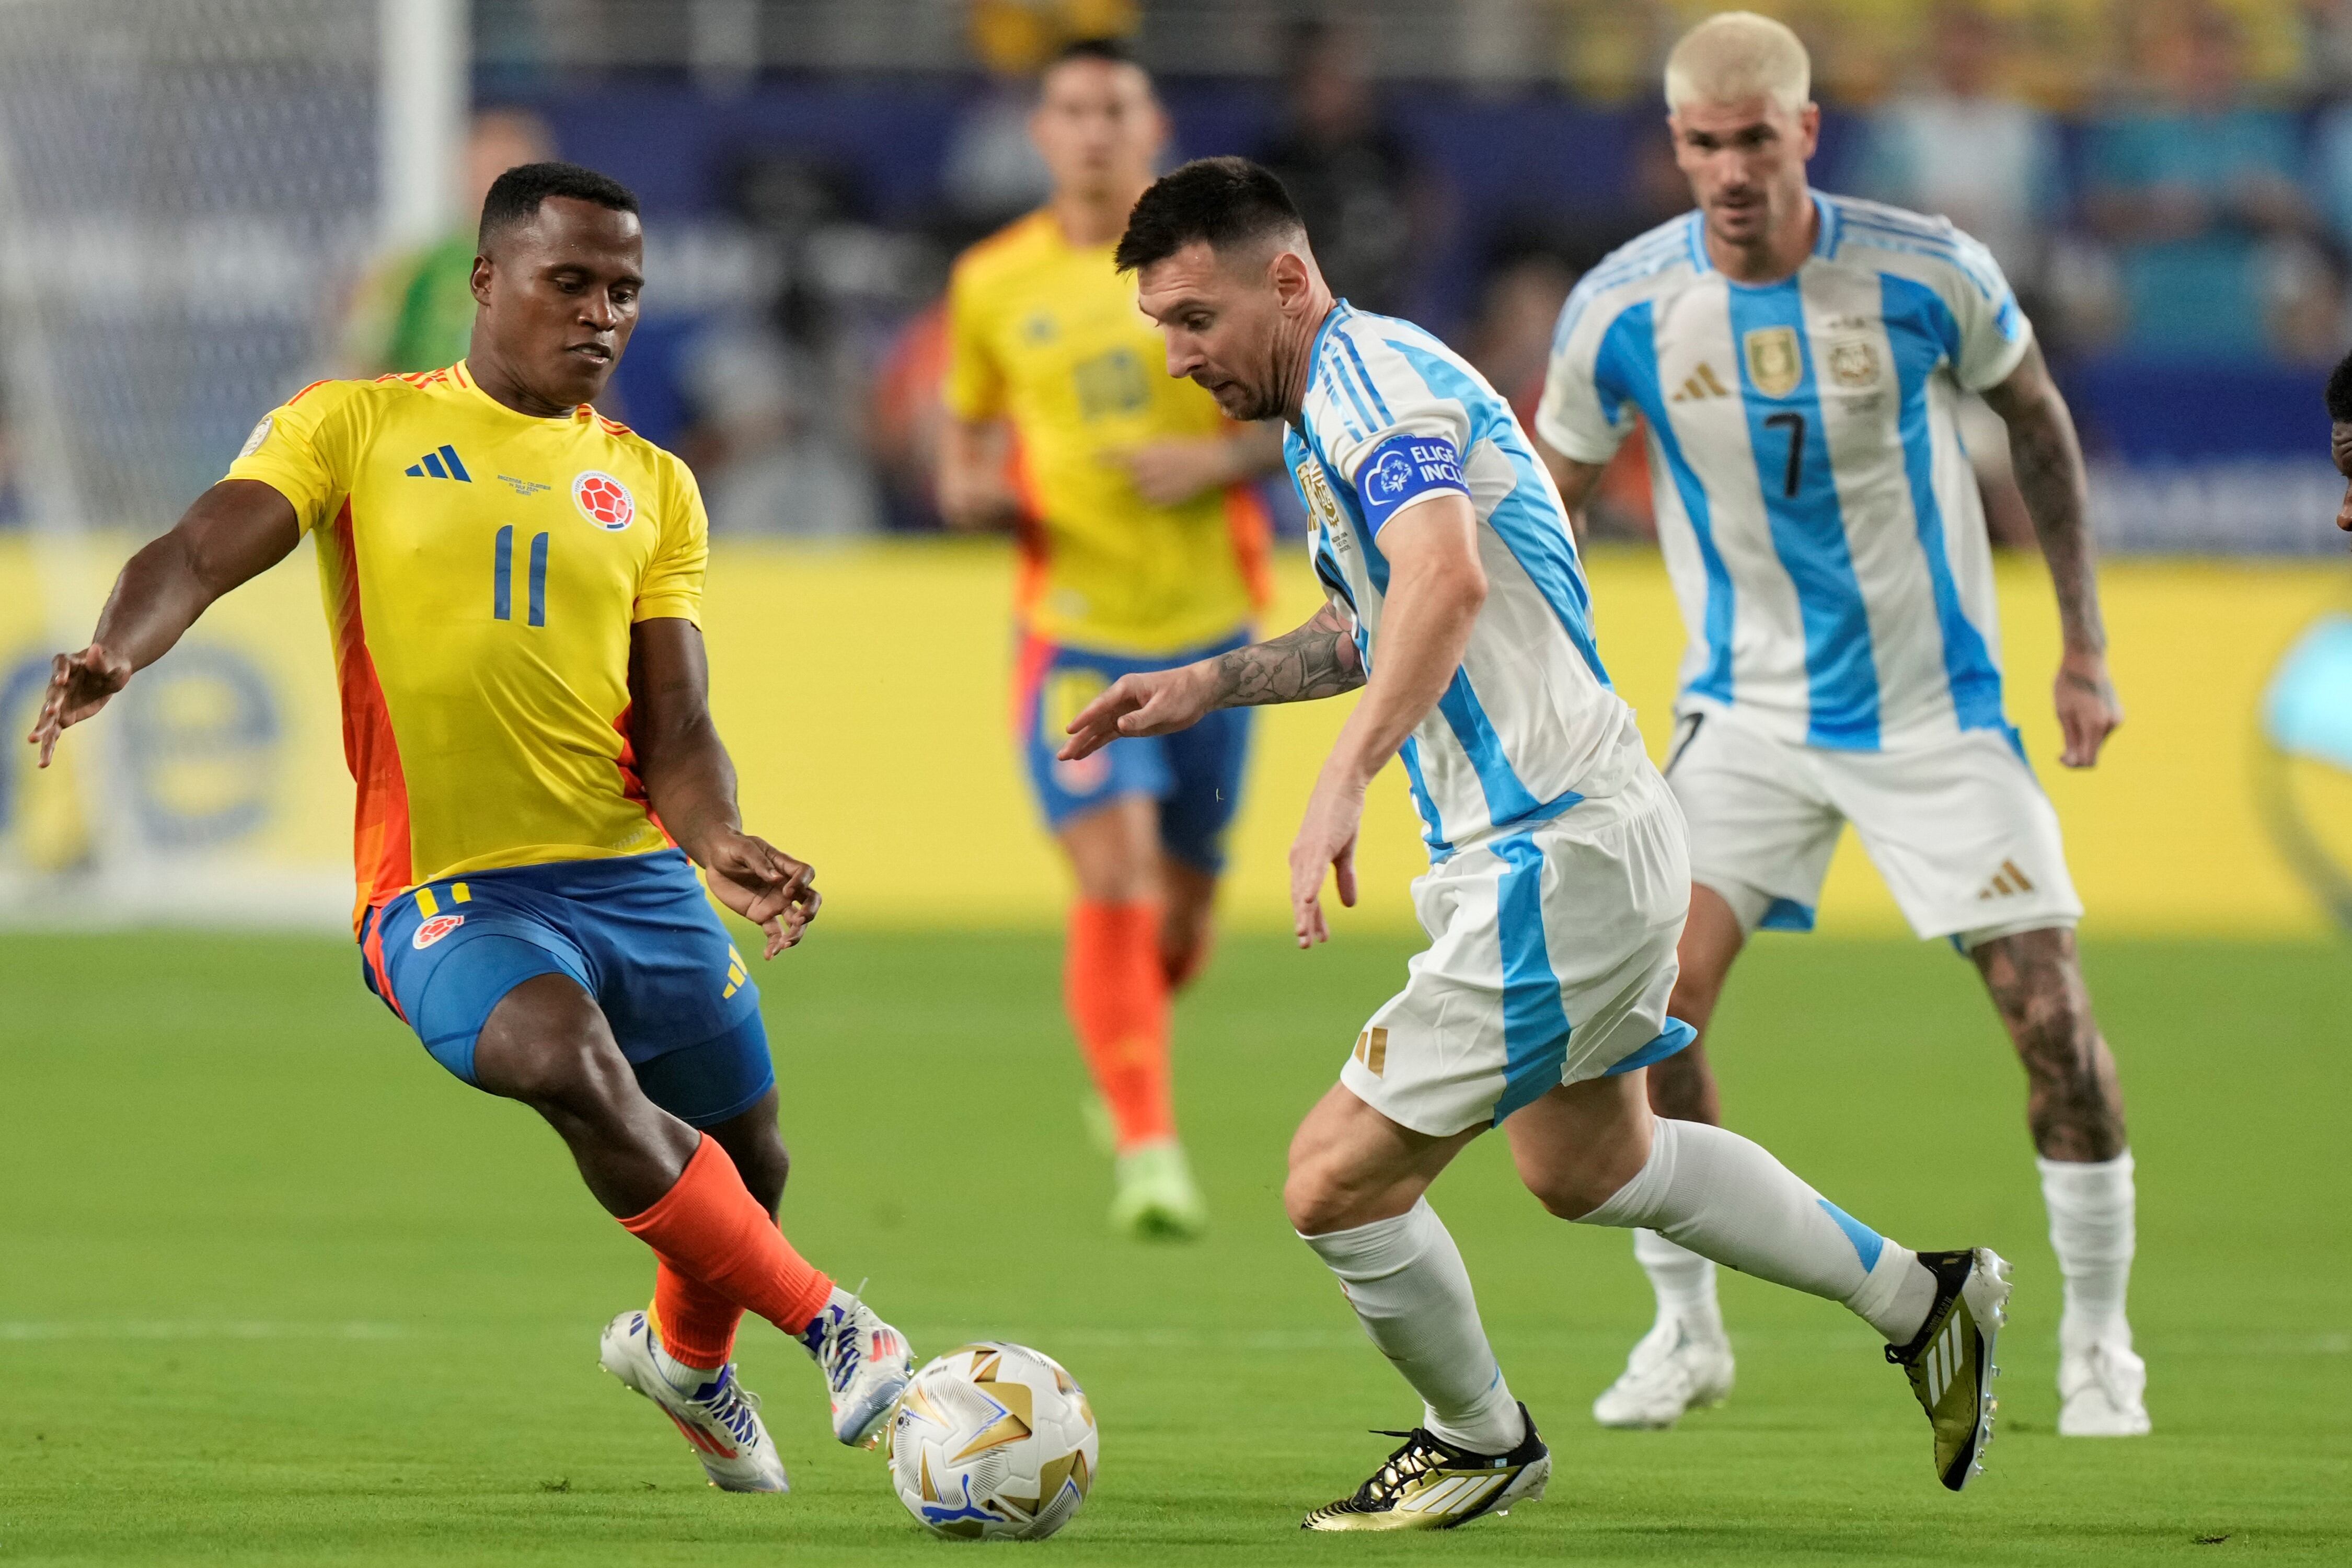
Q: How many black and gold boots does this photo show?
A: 2